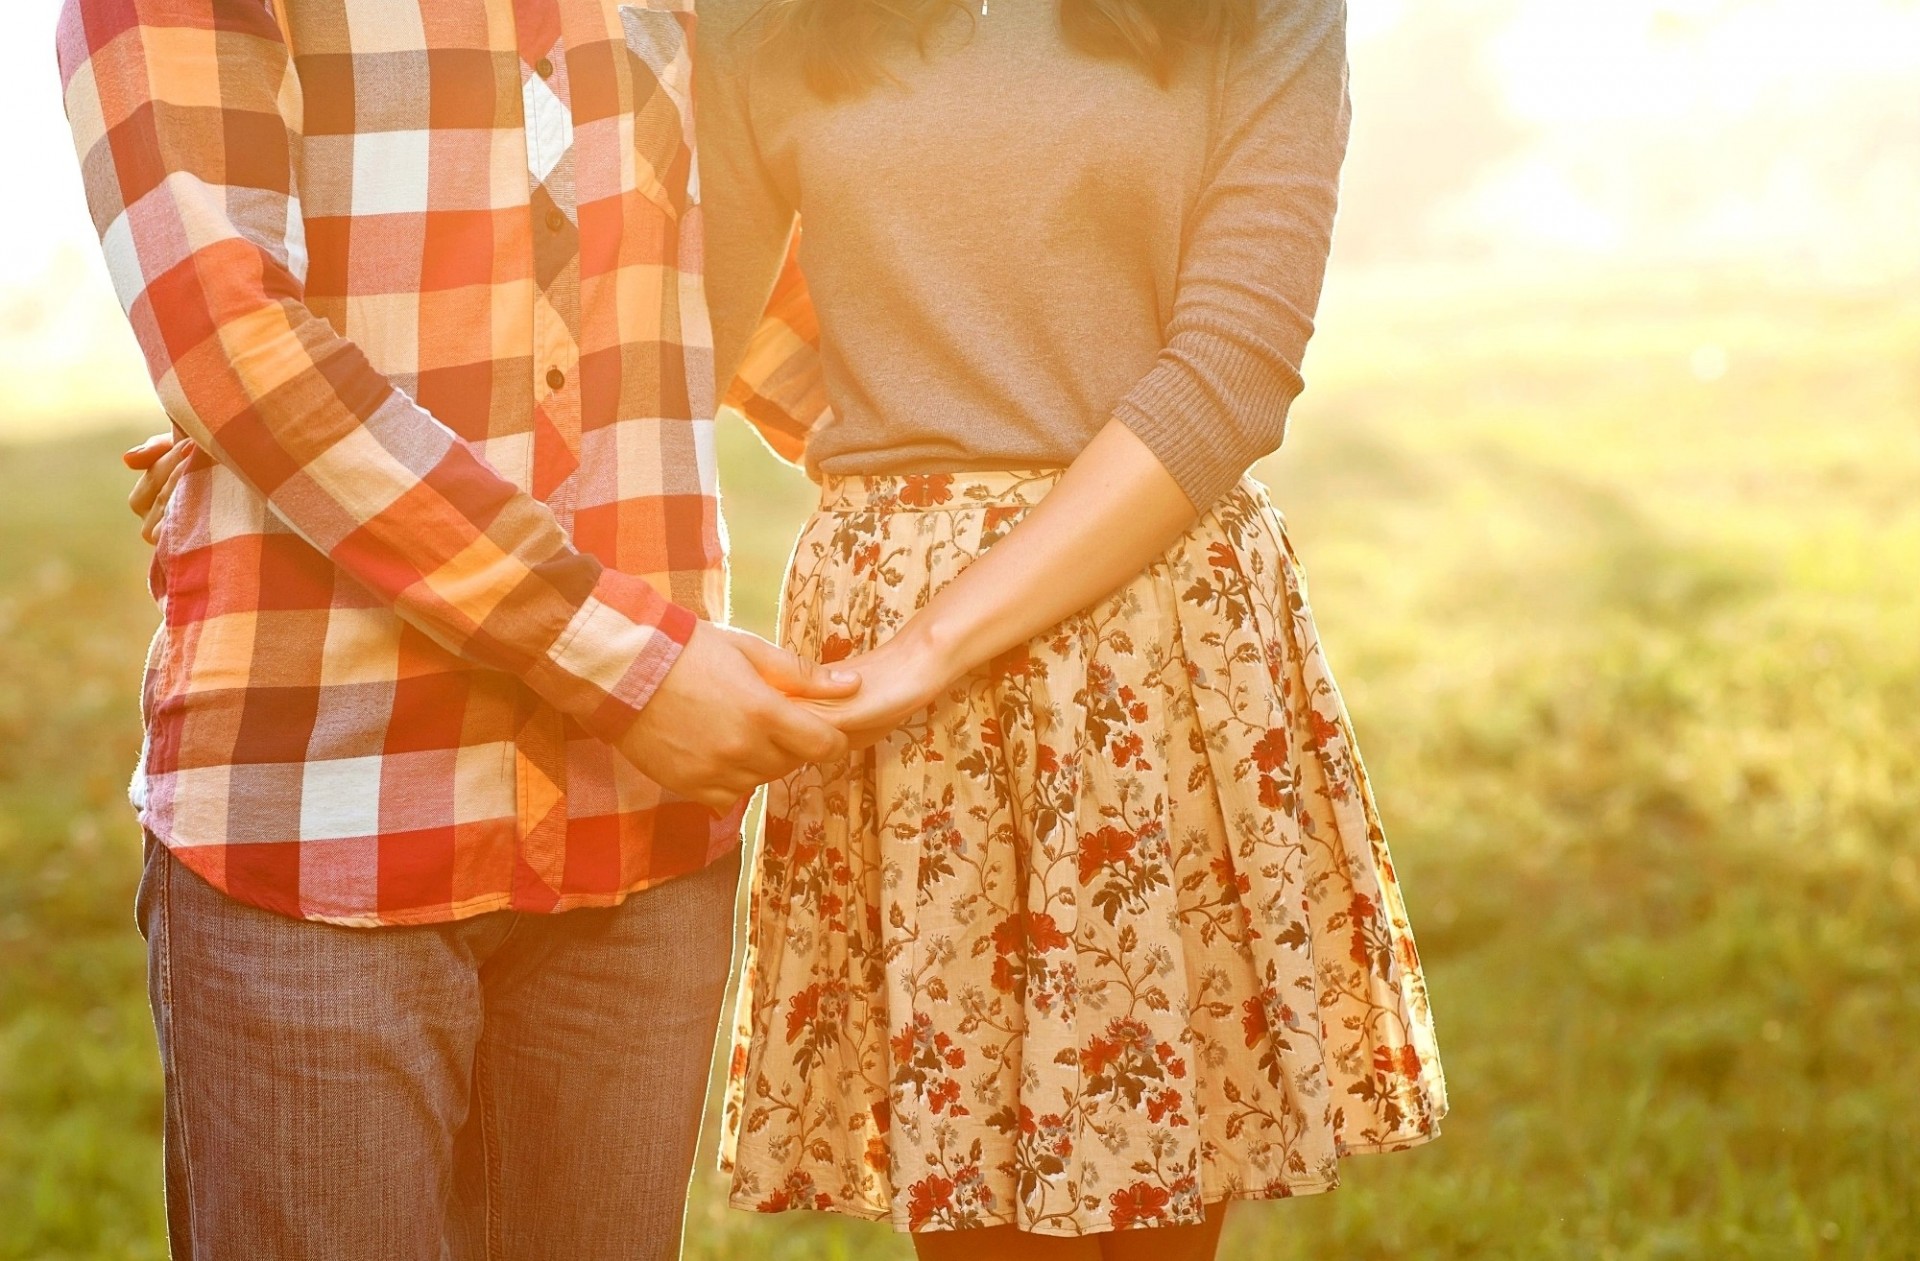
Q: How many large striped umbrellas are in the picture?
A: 0